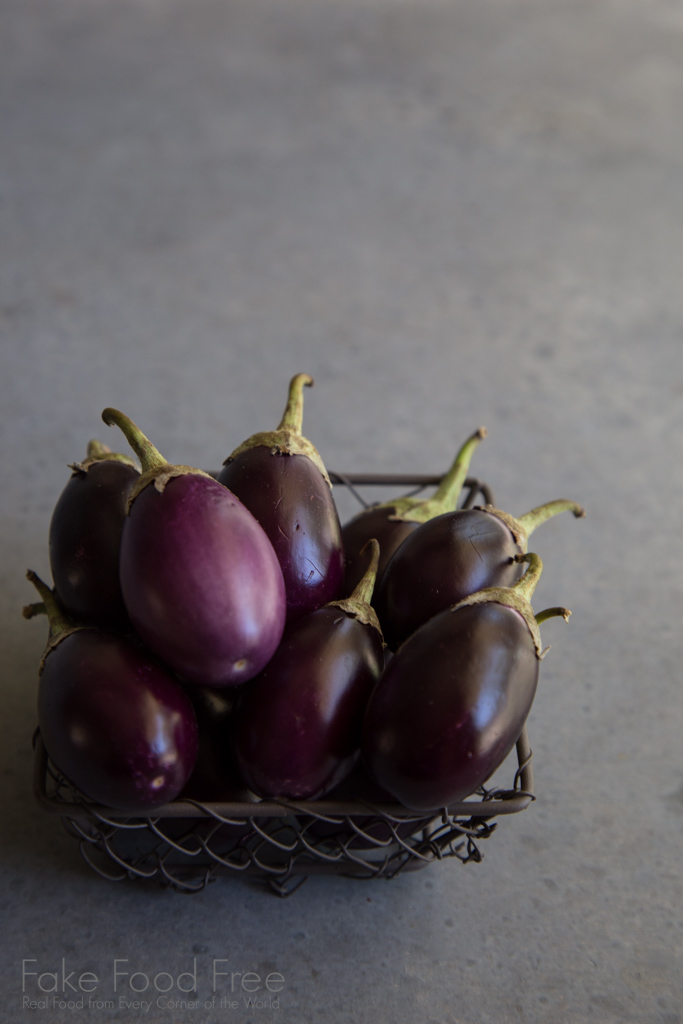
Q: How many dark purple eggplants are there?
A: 7